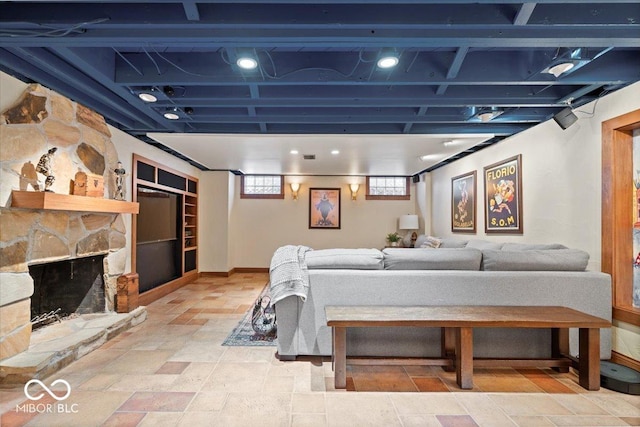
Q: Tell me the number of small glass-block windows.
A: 2